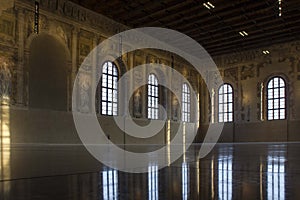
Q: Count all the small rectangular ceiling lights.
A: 6